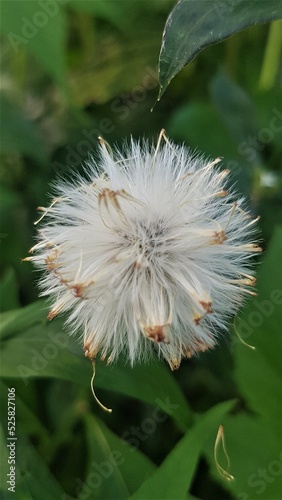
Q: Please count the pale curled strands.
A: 3